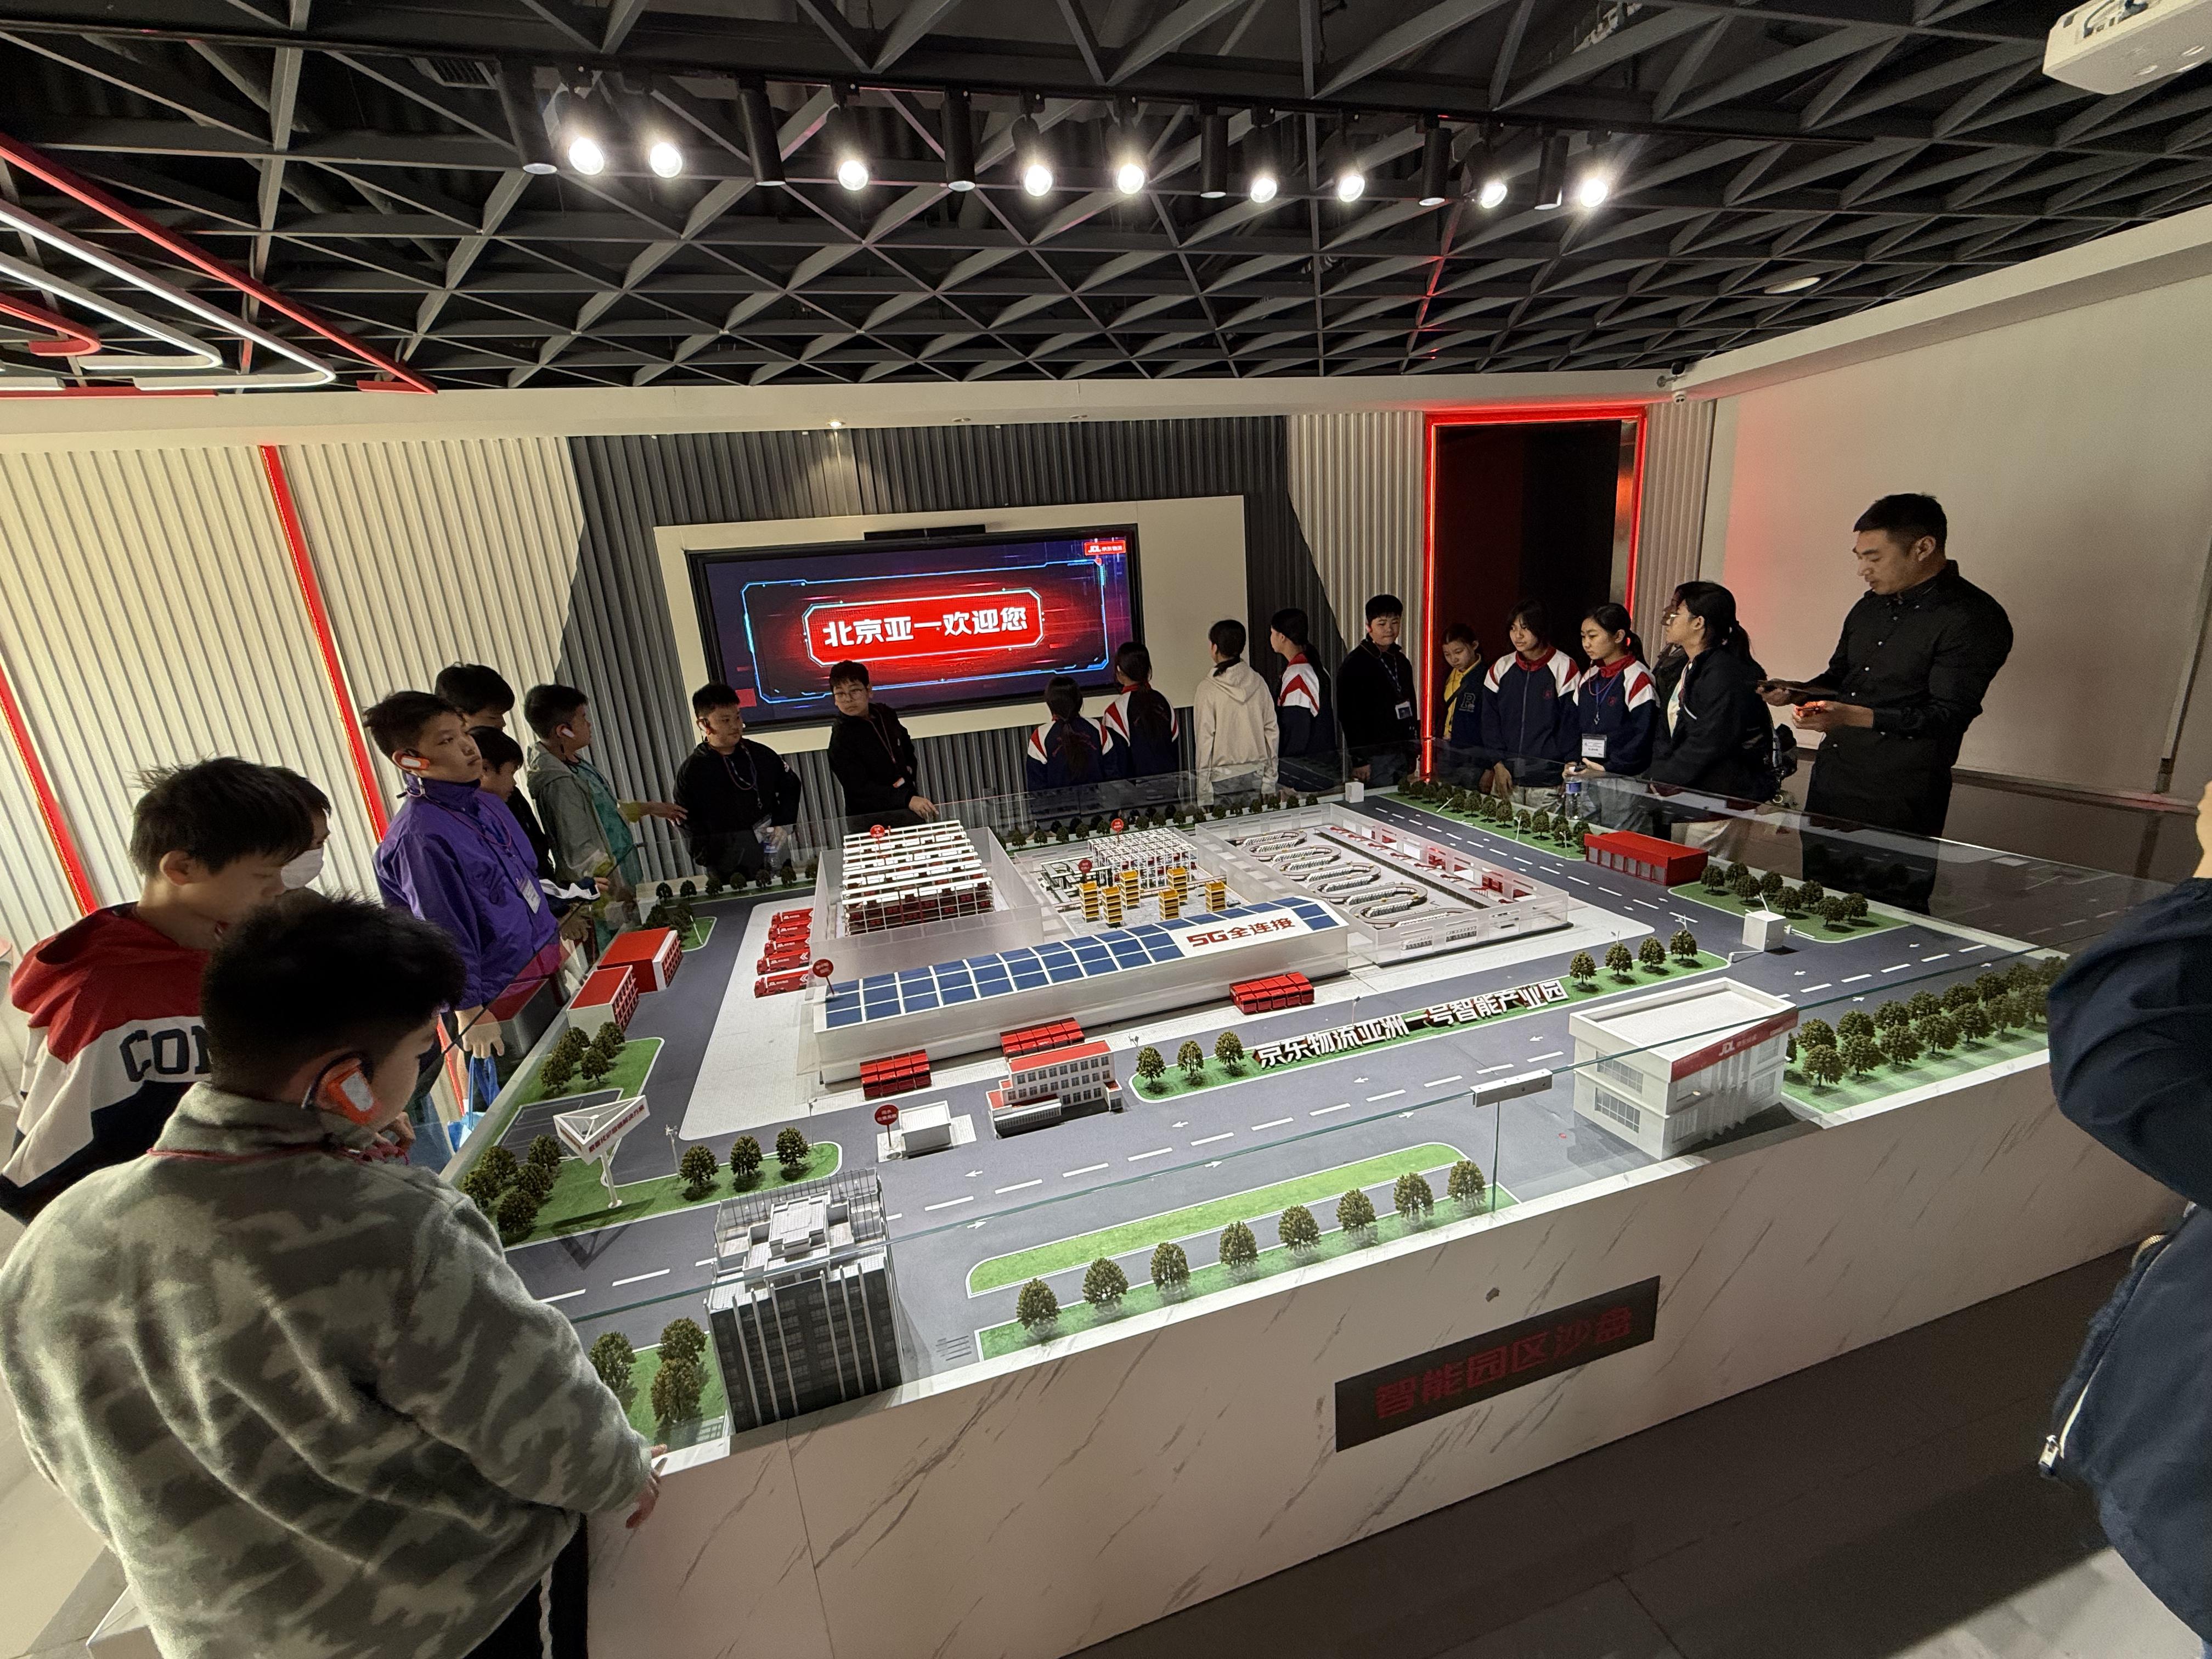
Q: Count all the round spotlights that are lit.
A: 9